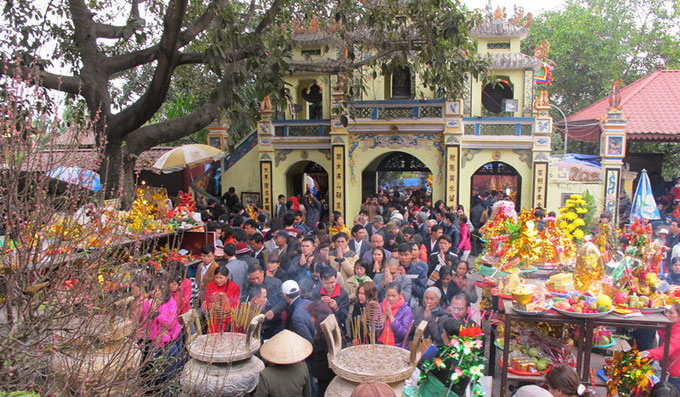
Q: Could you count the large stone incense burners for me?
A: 2